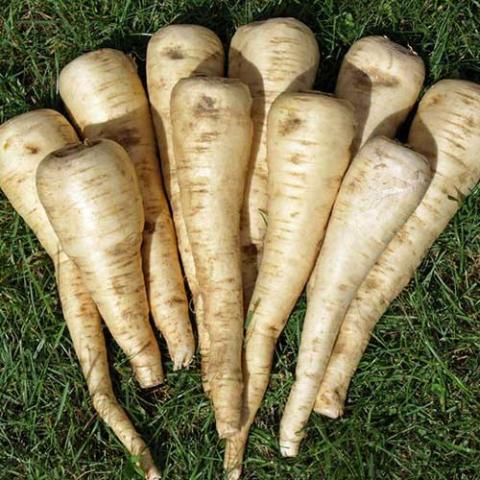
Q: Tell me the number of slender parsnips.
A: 10